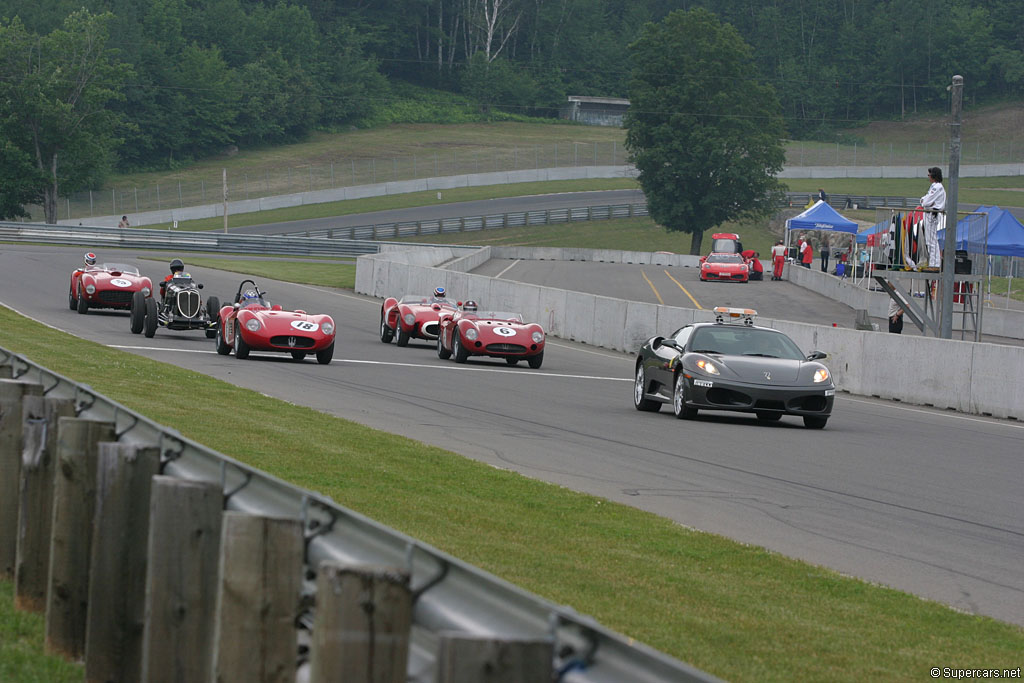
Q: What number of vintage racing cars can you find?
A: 5